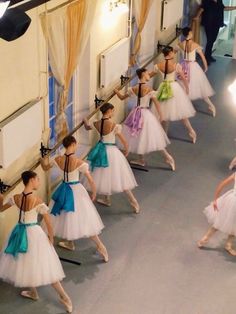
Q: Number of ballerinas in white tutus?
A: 7